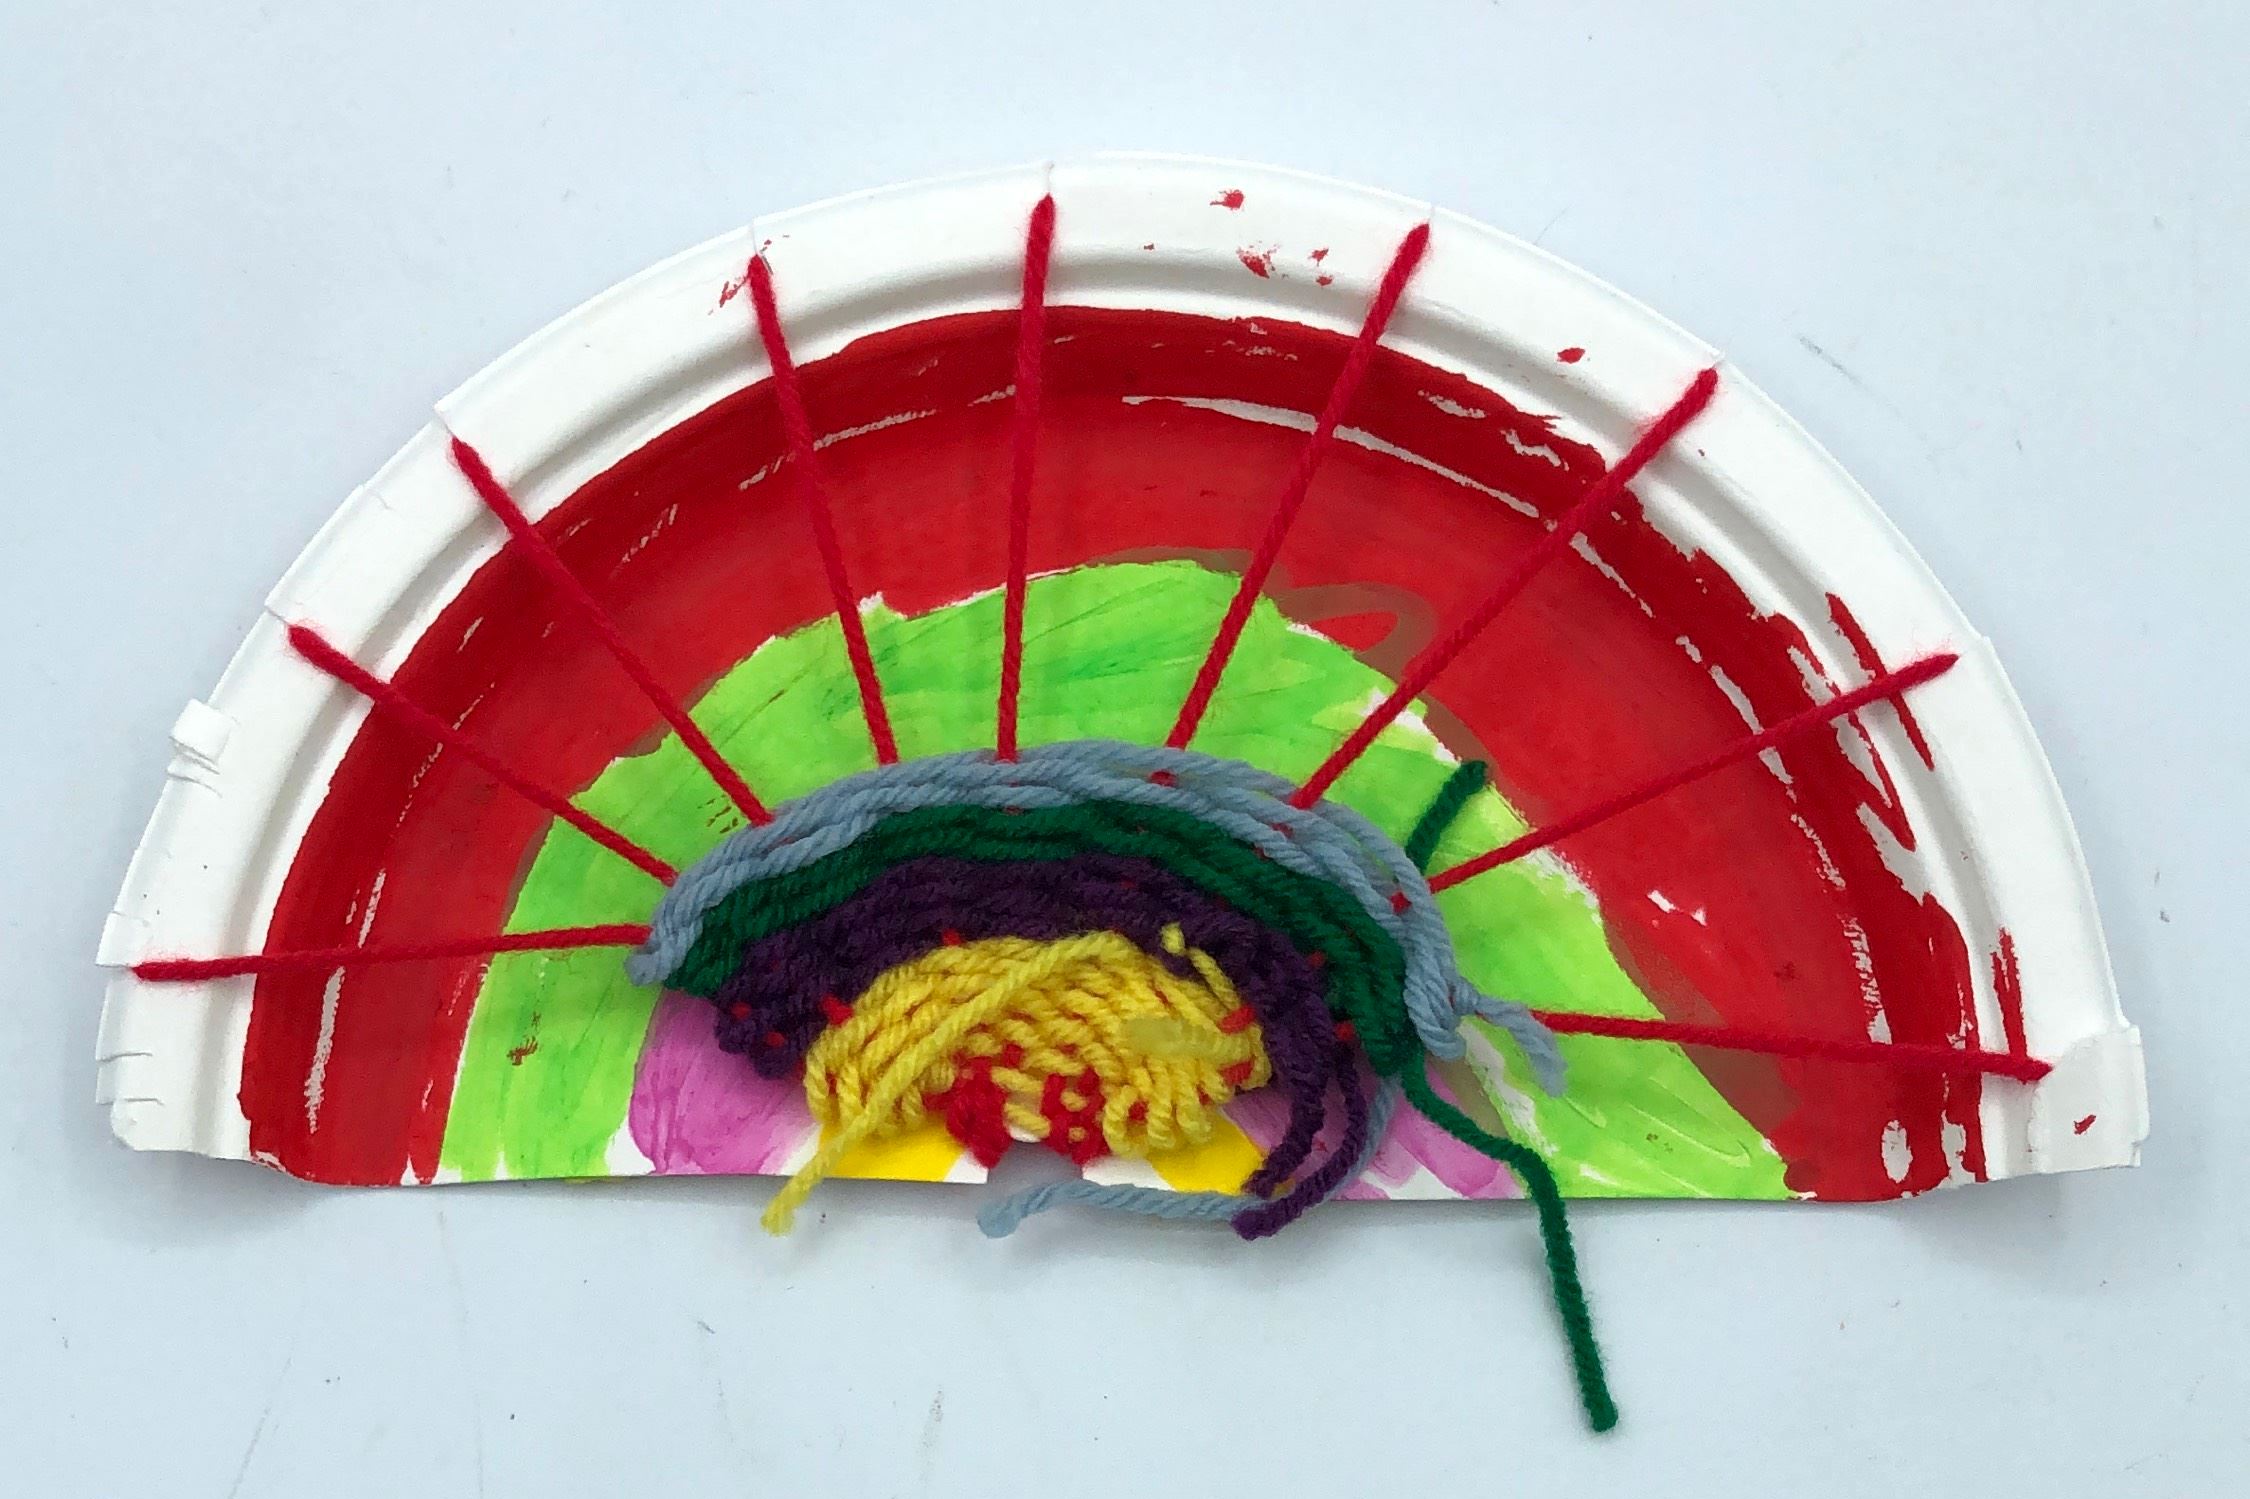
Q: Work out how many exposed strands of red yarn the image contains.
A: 9